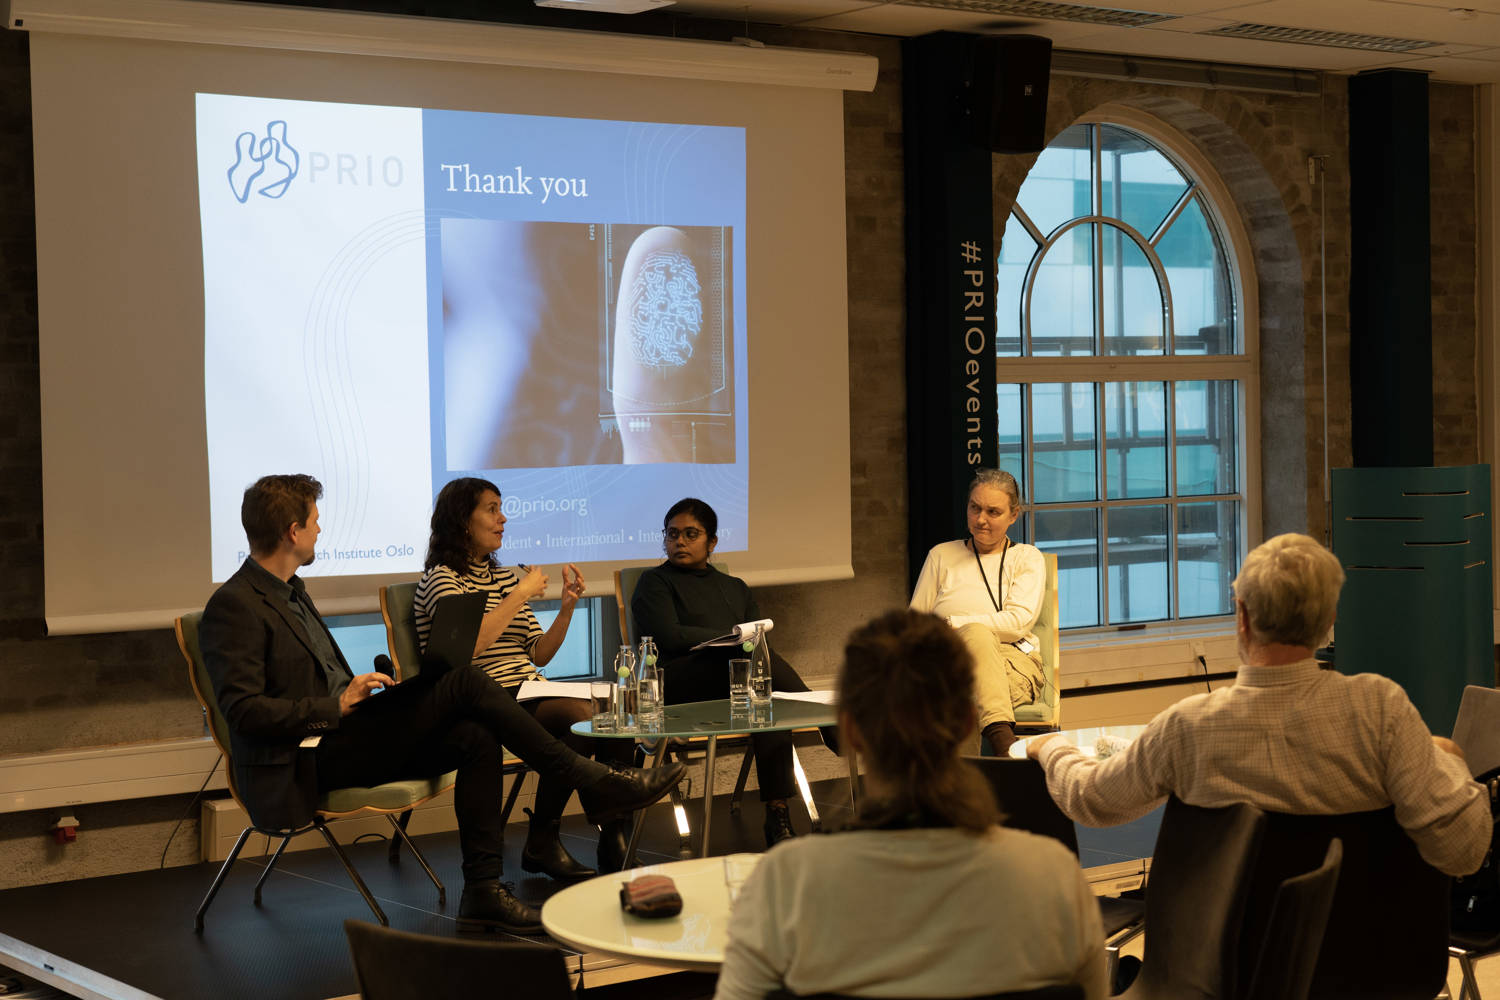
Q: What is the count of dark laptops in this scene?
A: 1